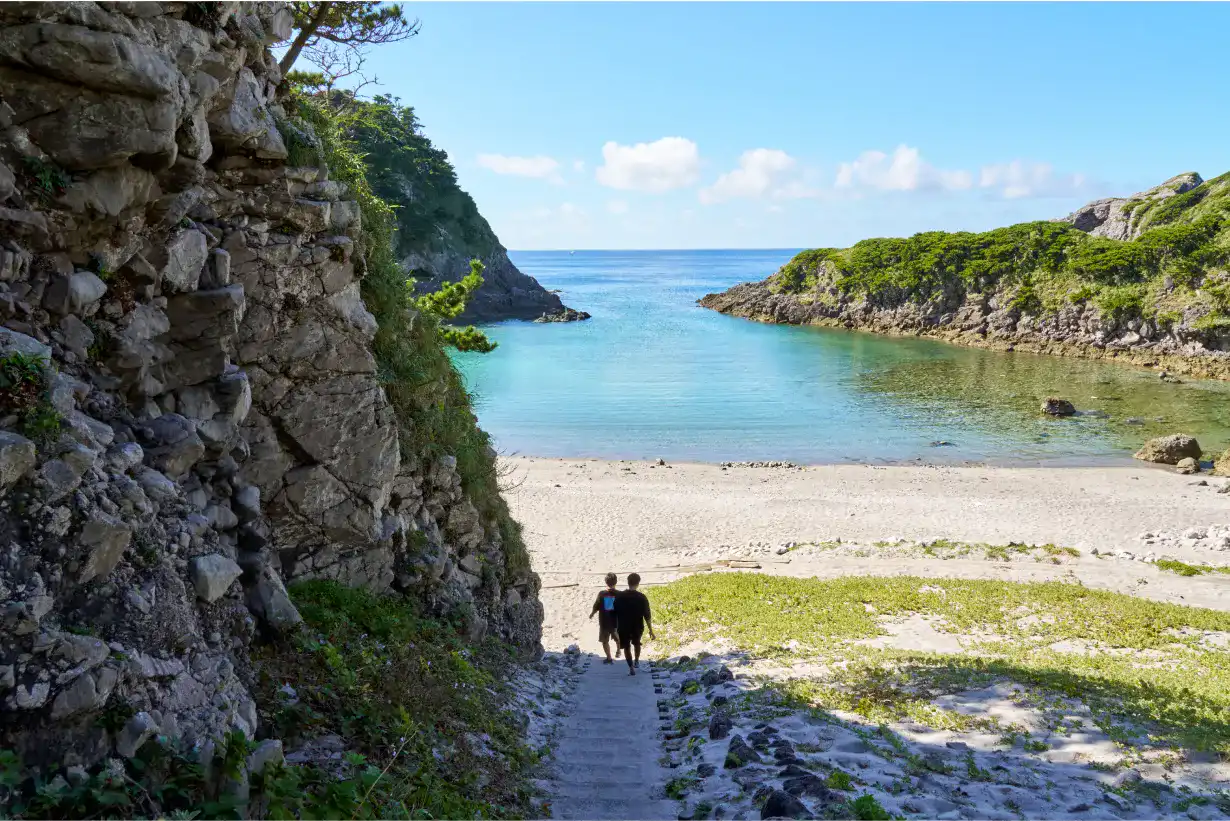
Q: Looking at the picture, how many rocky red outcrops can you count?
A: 0